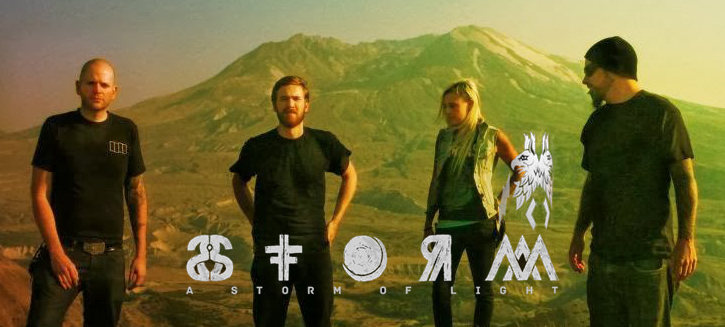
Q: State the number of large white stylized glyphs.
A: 5